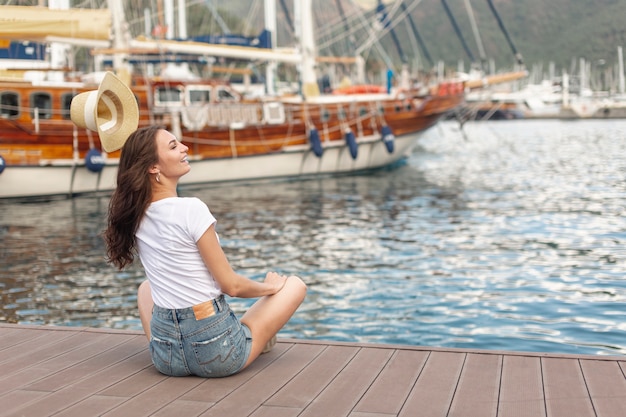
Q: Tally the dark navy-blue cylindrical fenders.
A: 3